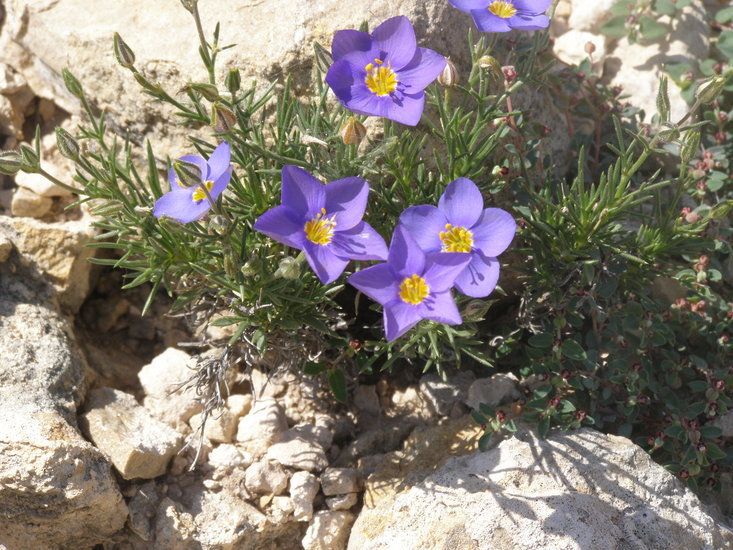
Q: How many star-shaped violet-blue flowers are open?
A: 6